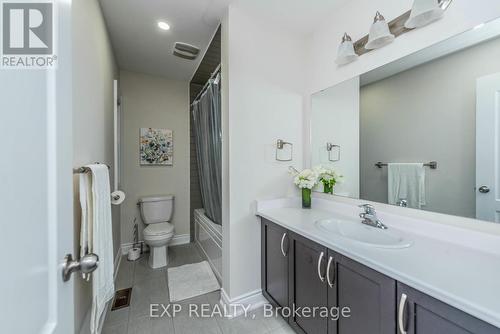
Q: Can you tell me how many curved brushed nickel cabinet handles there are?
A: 4